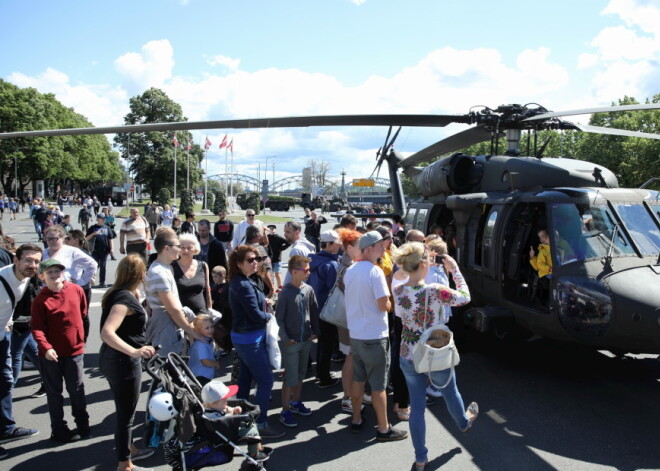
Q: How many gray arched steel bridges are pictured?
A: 1